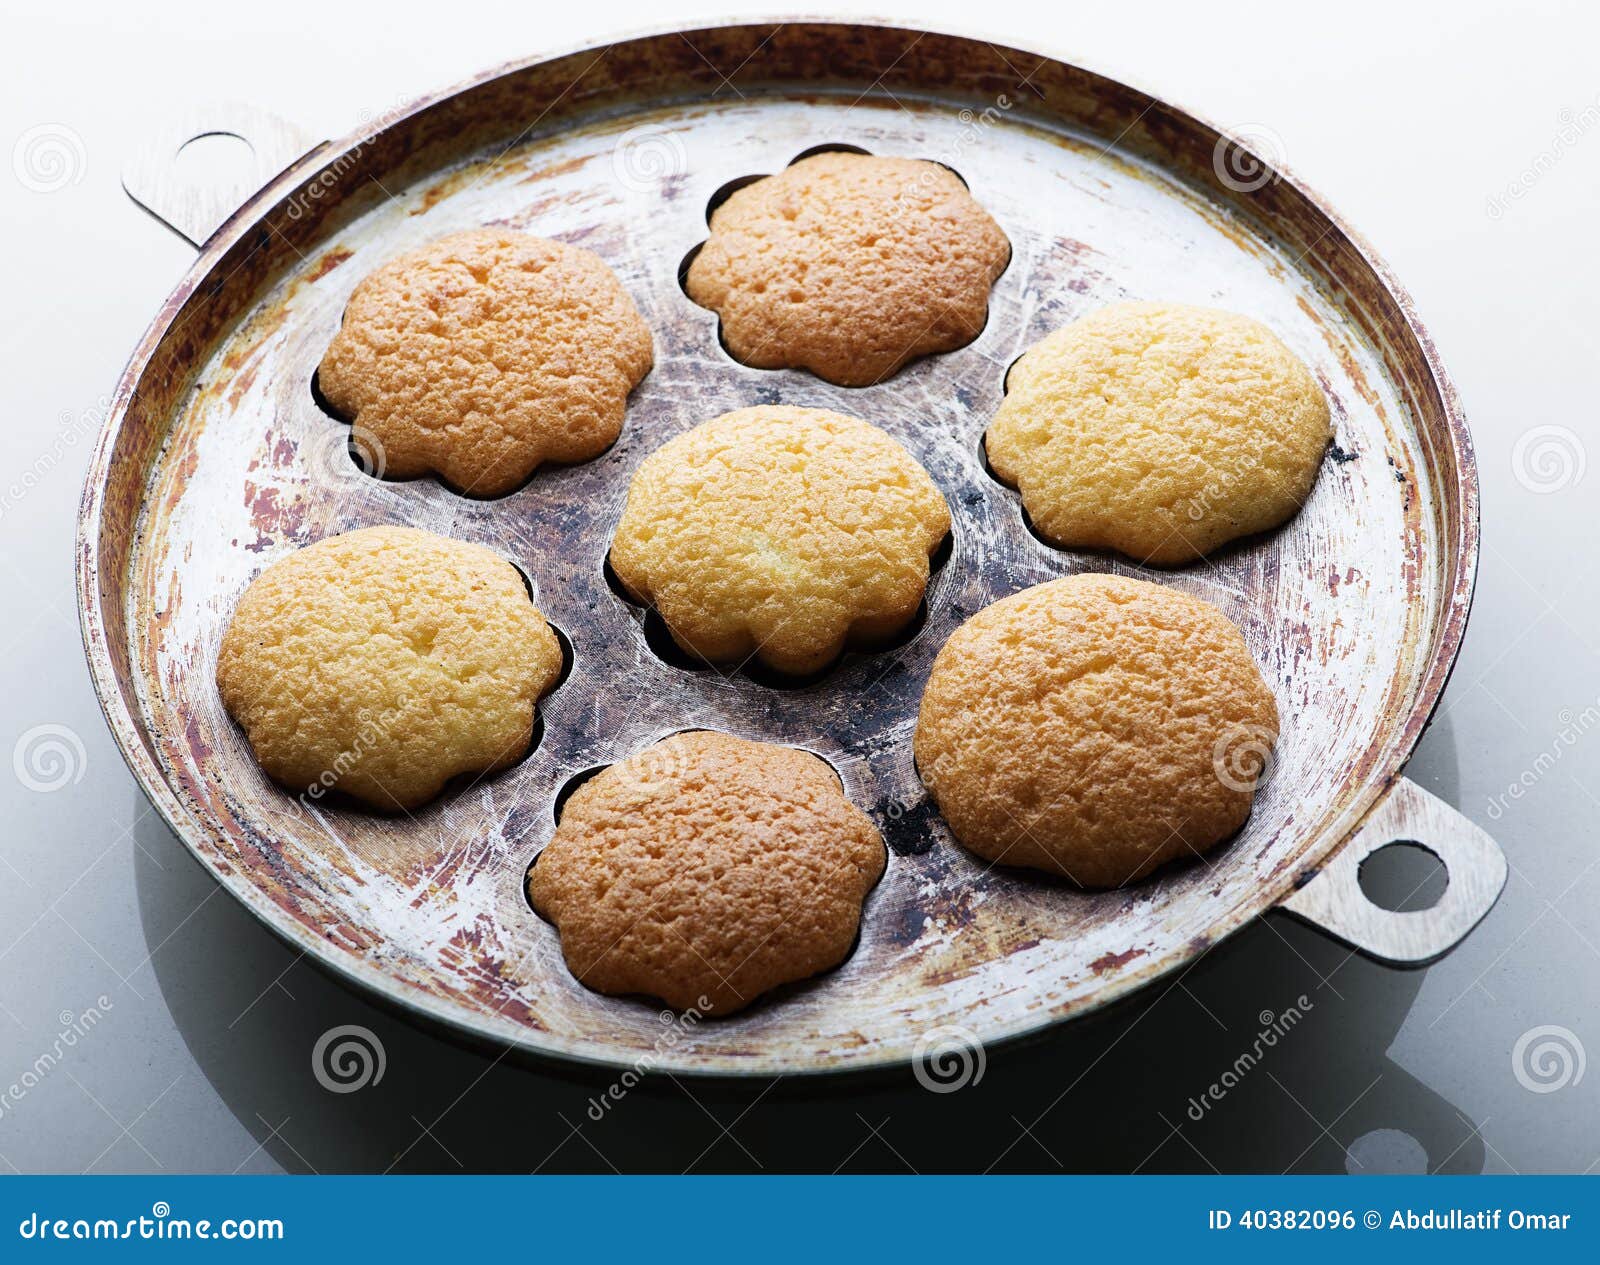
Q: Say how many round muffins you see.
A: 7